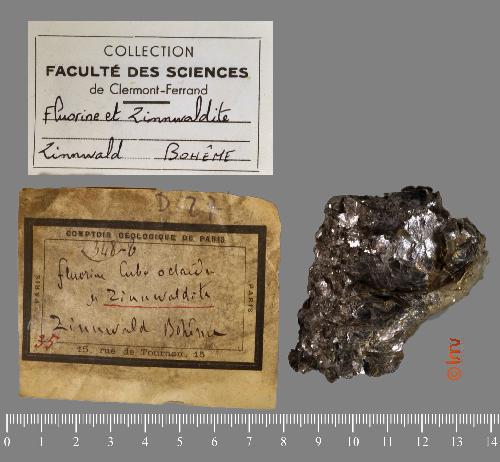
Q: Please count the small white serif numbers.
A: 15